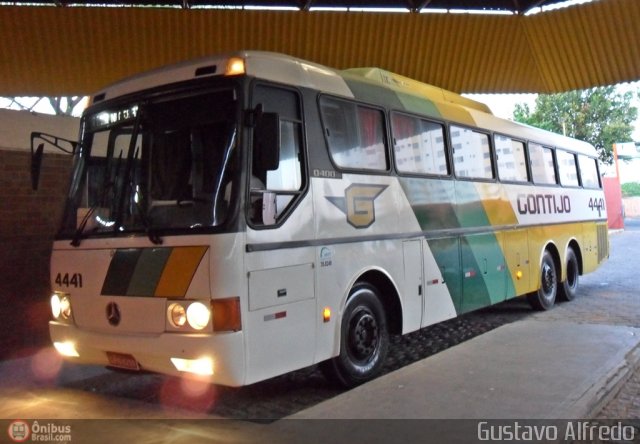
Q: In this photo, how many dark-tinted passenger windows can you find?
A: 7